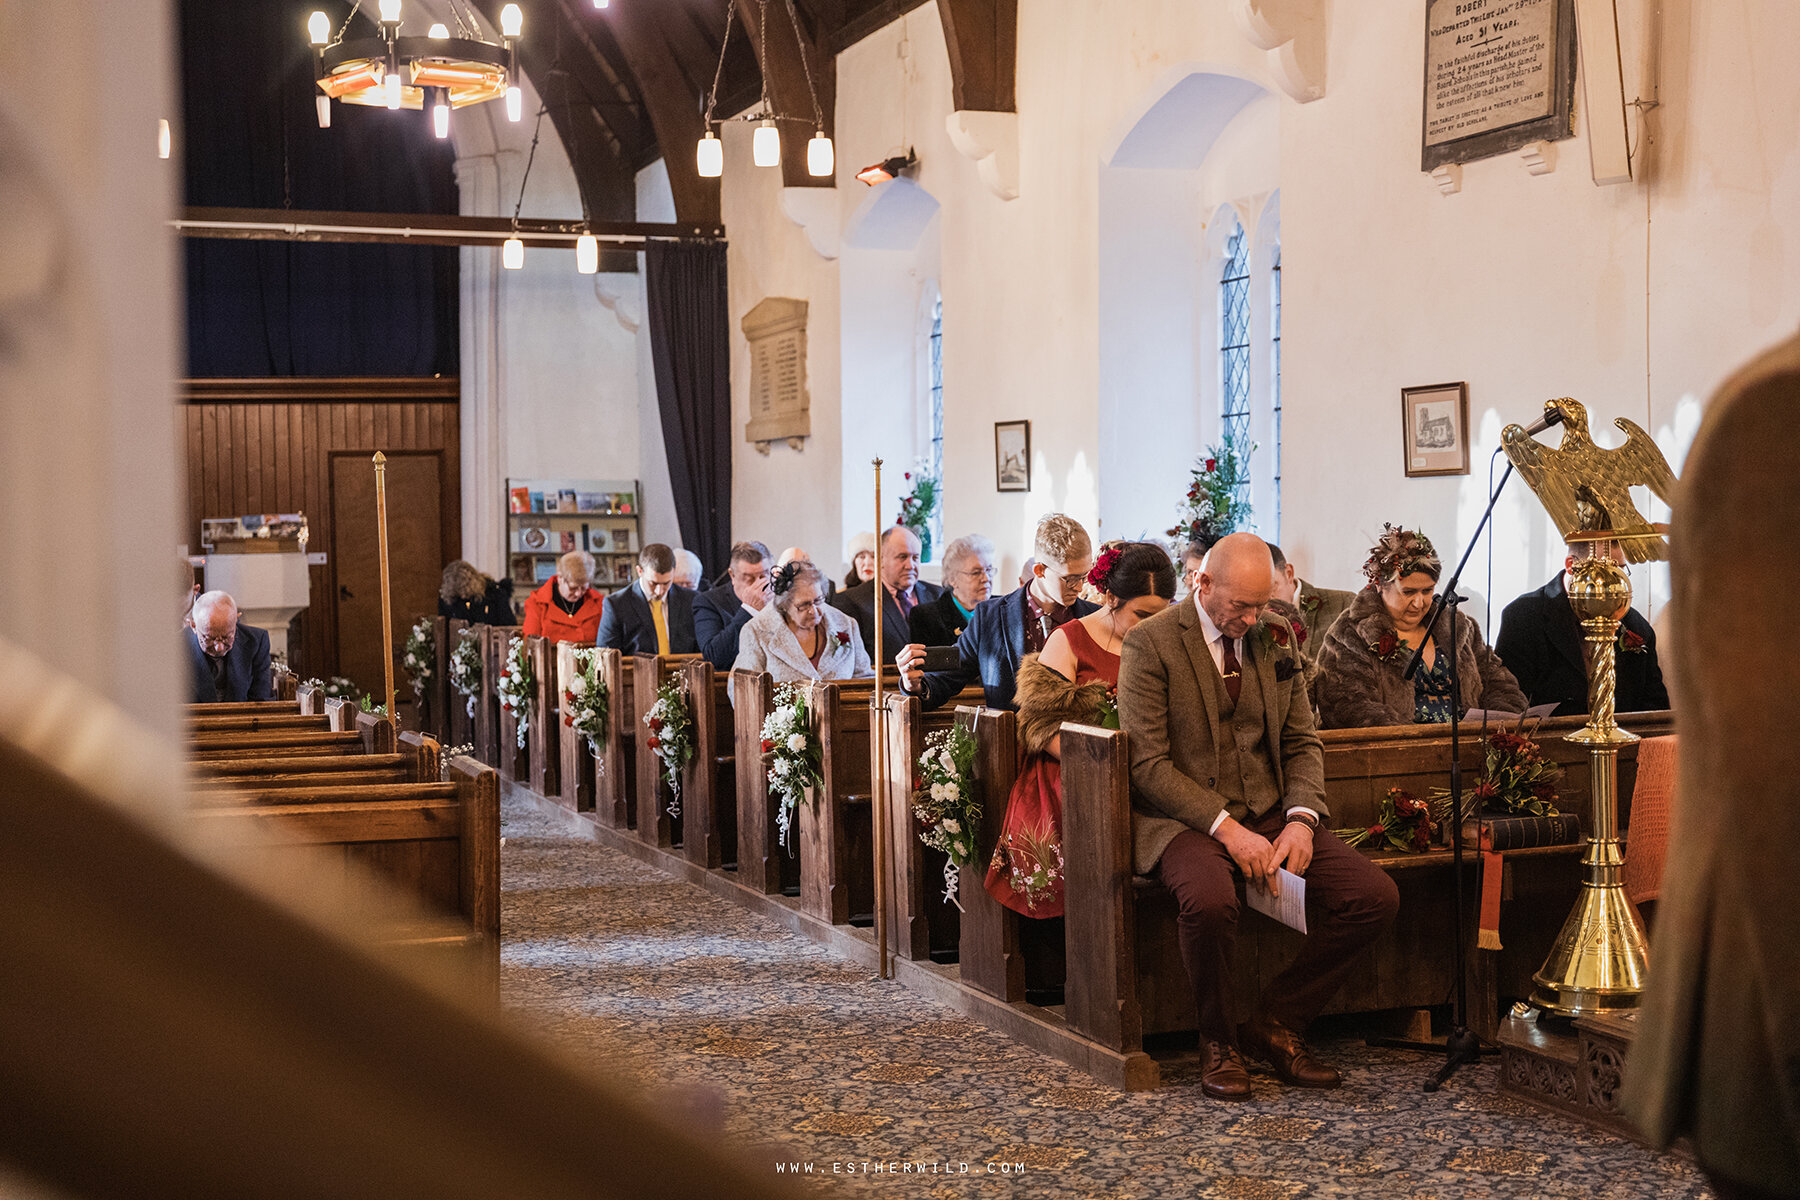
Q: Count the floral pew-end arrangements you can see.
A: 7